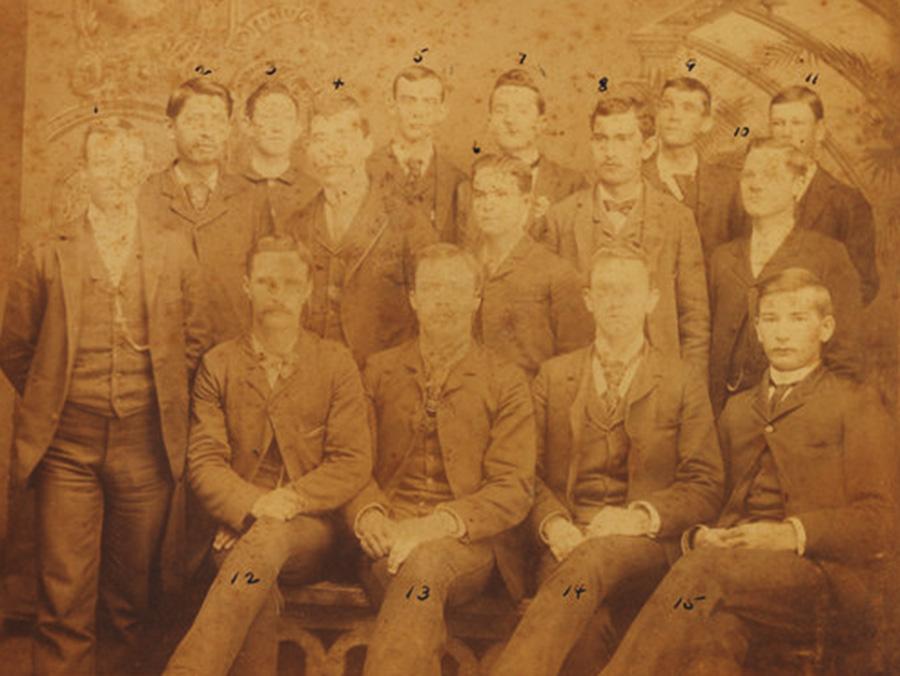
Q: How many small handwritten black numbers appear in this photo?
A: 15